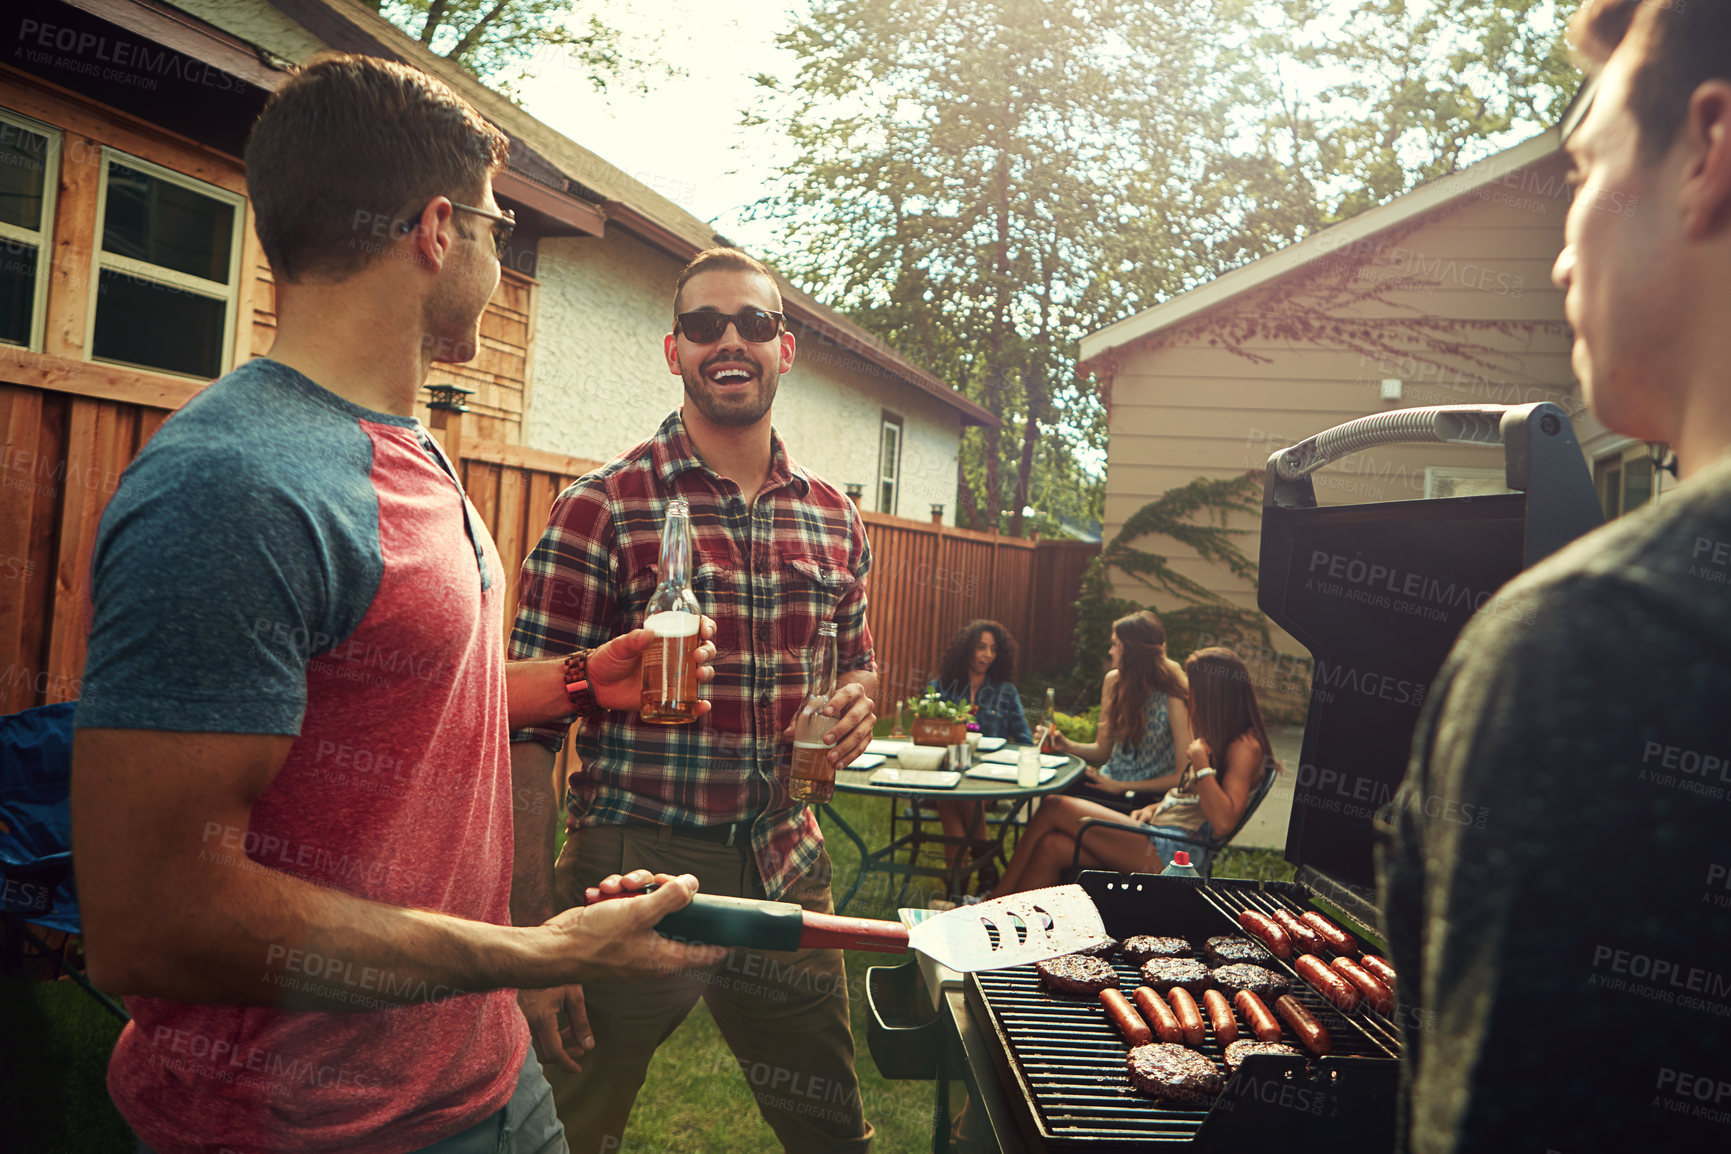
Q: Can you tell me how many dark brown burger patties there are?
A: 8